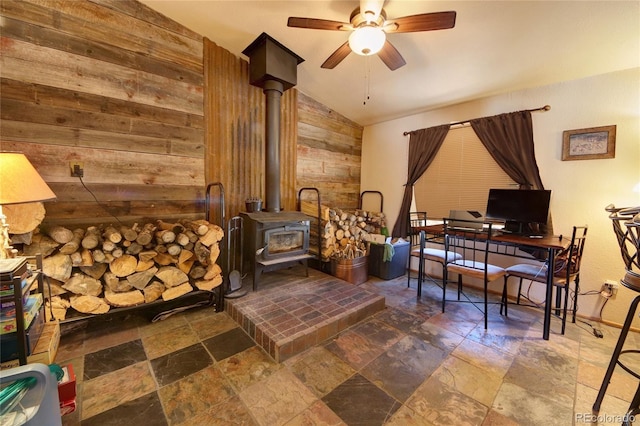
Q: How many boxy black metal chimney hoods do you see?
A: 1